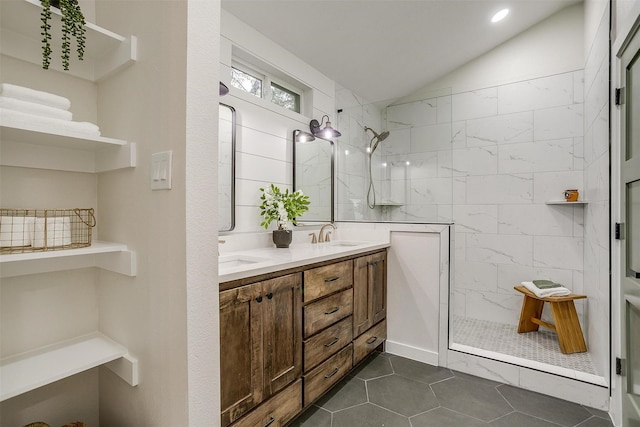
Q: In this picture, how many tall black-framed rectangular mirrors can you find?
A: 2